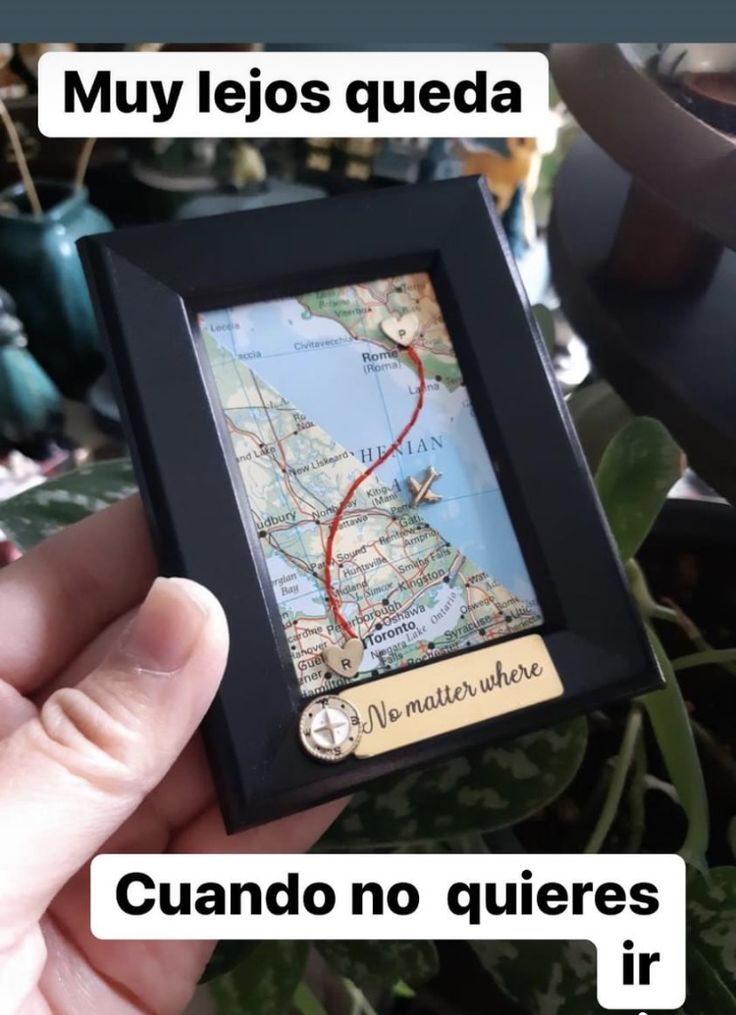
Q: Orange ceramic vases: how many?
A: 0